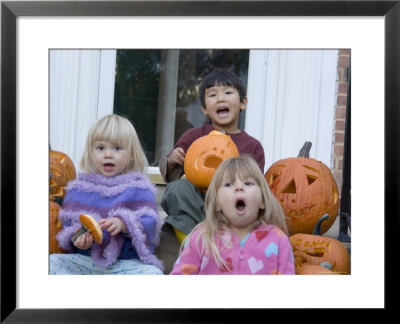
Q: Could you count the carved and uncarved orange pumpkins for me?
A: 6